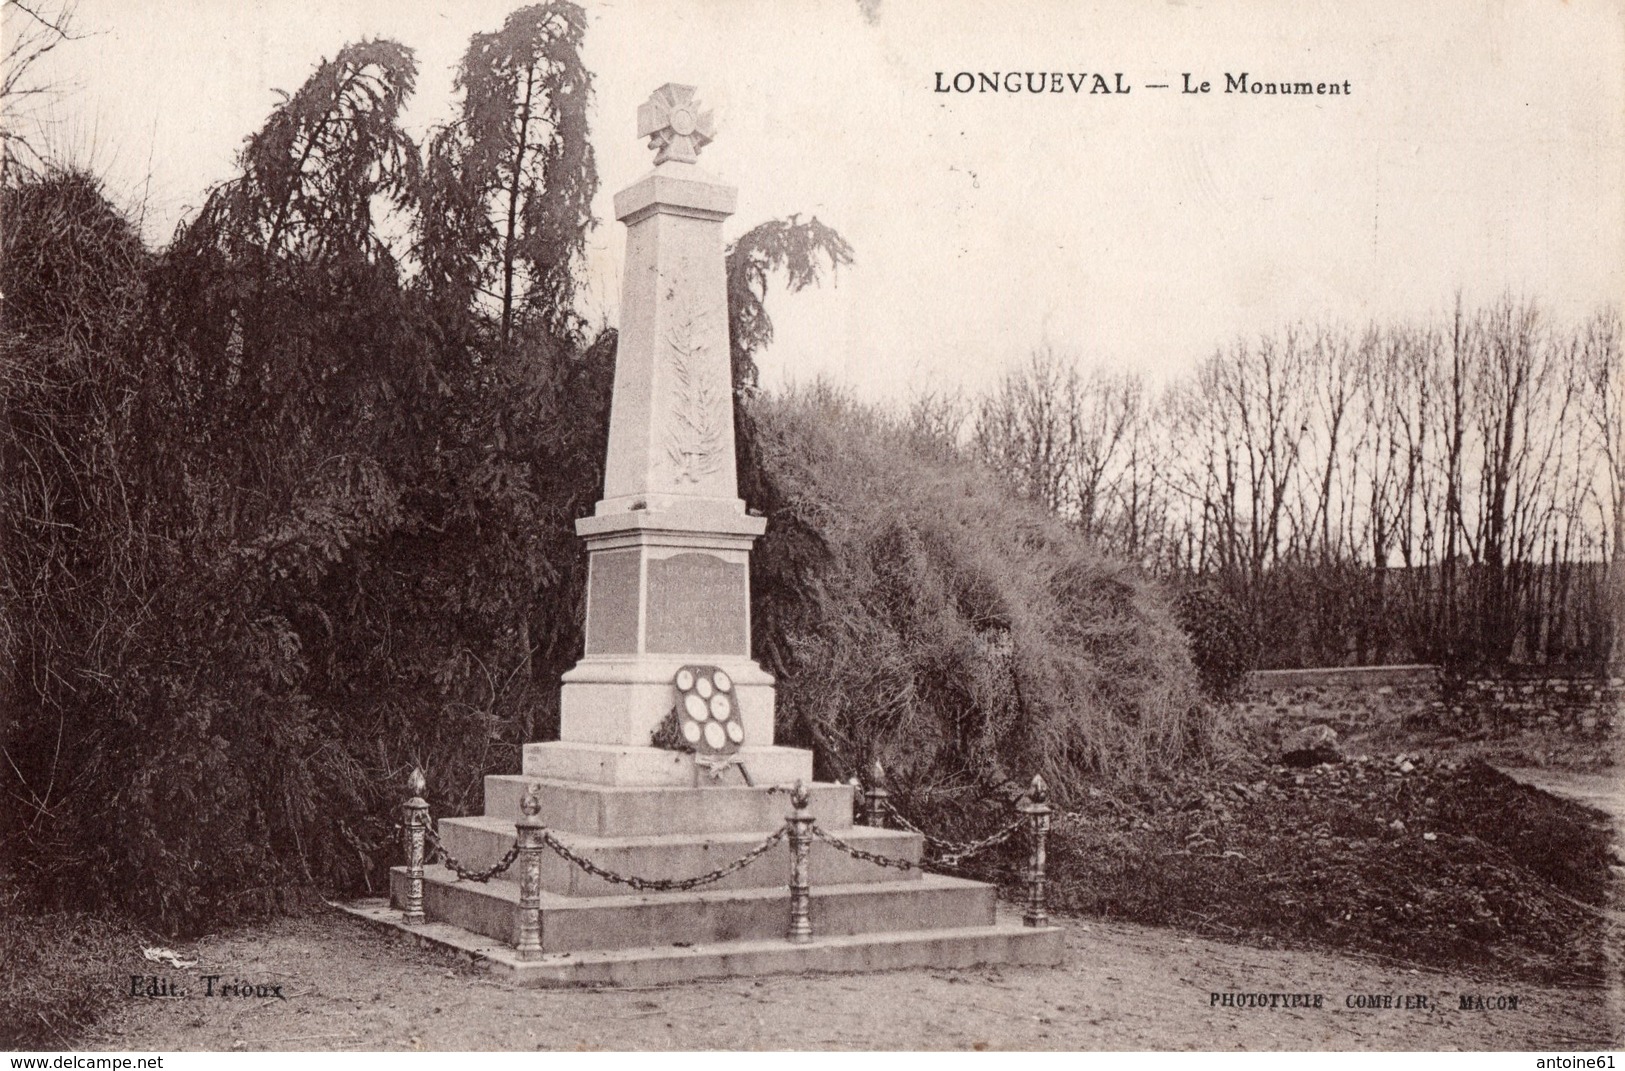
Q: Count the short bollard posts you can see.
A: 5